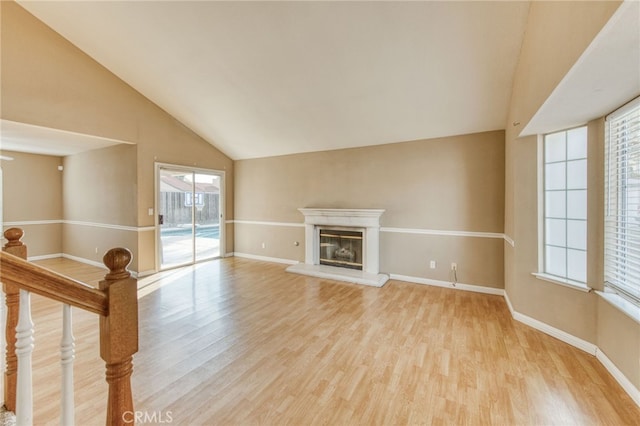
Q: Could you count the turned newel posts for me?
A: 2